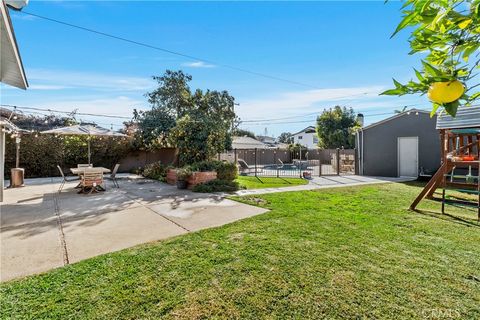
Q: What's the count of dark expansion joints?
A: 2